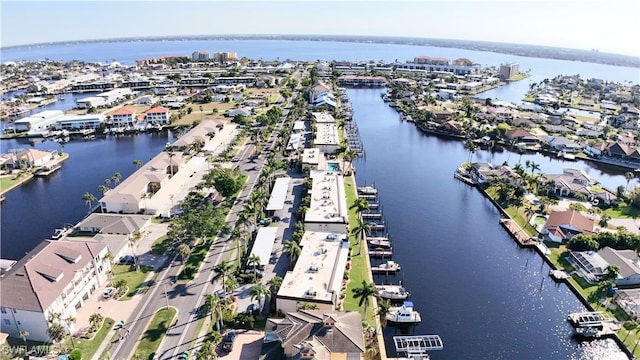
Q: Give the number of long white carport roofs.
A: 2